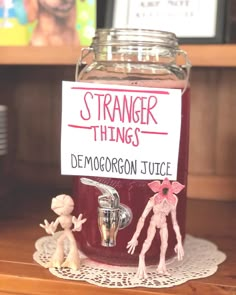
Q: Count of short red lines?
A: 2